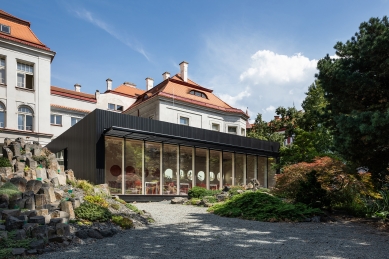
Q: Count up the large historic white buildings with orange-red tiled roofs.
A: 2